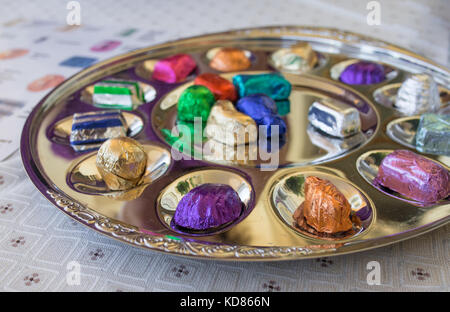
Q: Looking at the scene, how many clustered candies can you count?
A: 5